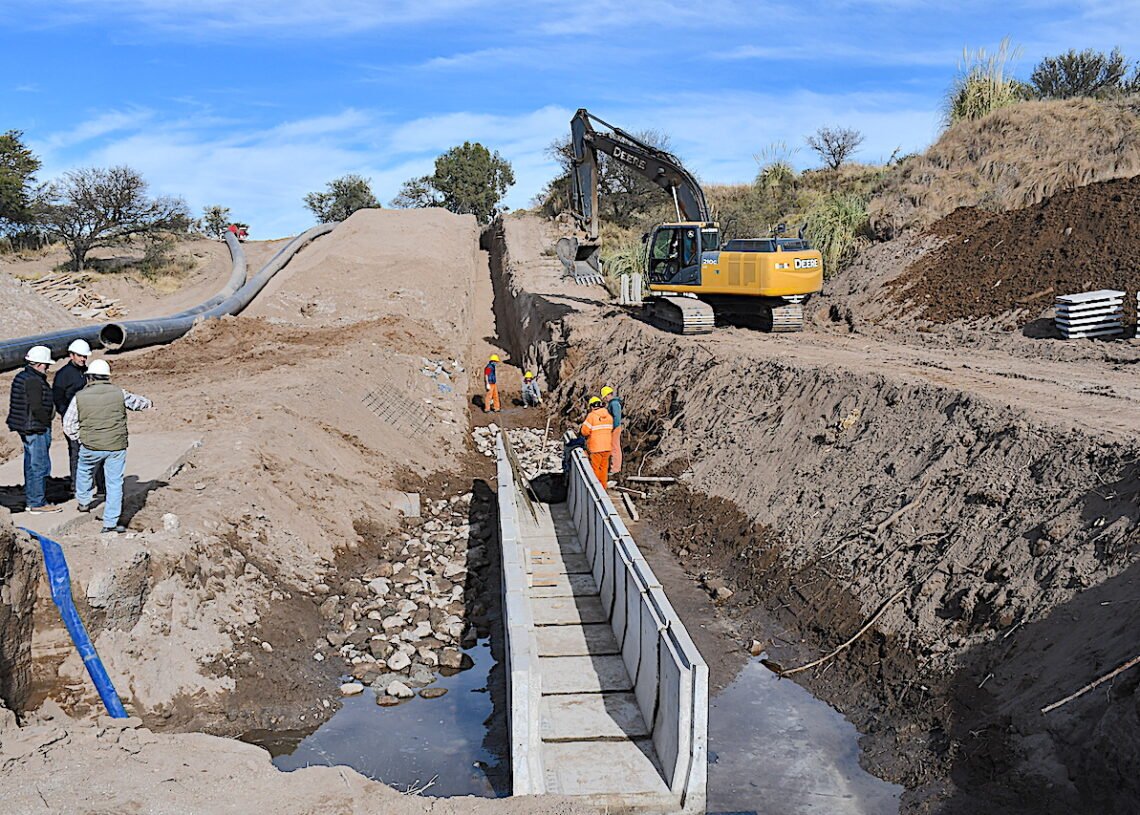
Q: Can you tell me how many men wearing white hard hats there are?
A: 3